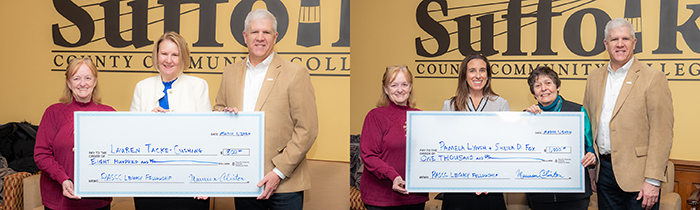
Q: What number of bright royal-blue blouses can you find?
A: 1